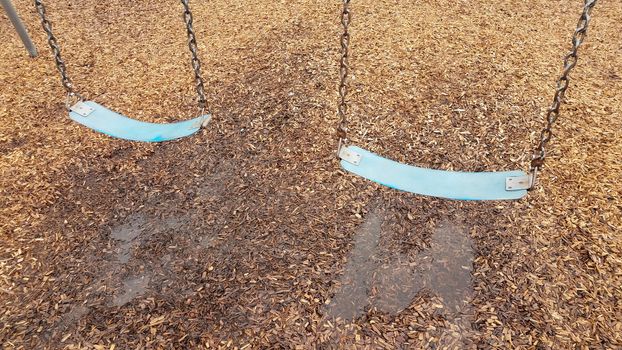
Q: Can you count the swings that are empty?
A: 2